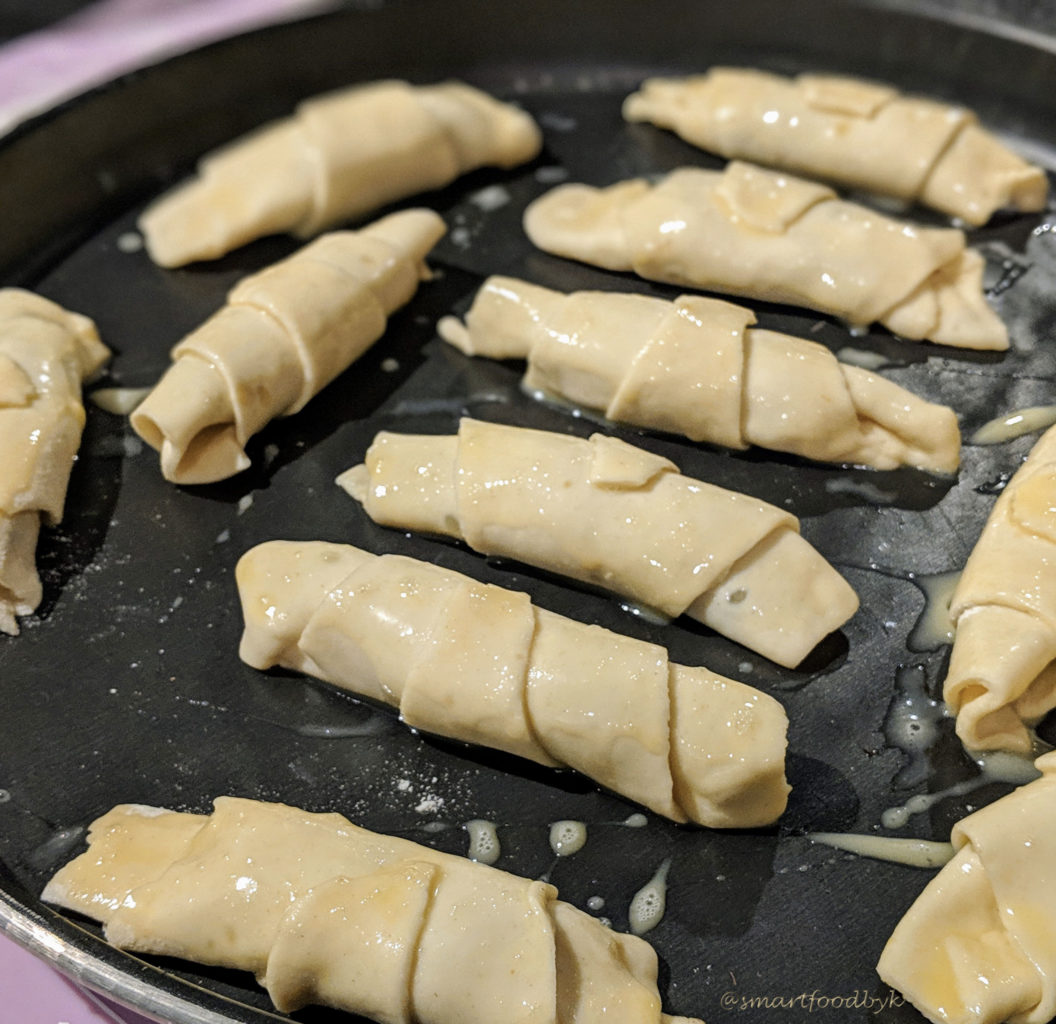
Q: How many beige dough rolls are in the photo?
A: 11